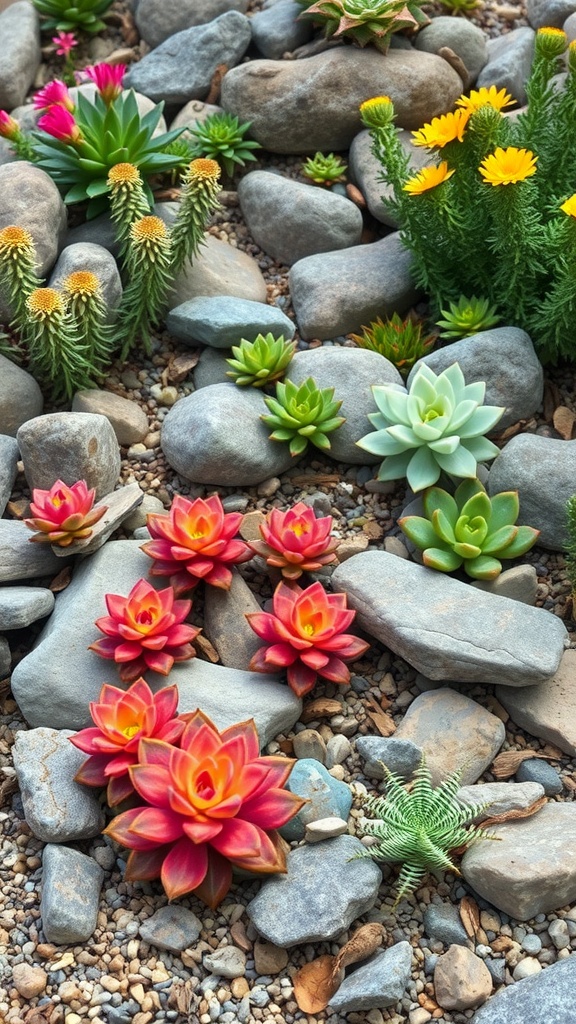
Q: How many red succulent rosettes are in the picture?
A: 7